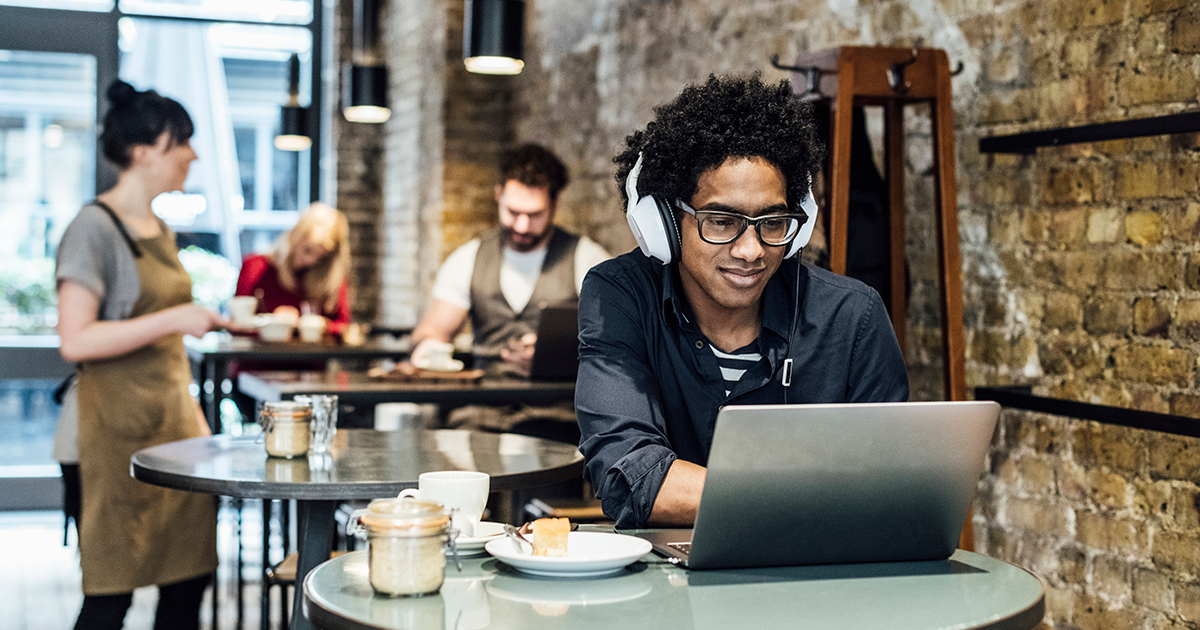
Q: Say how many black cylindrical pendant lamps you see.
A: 3